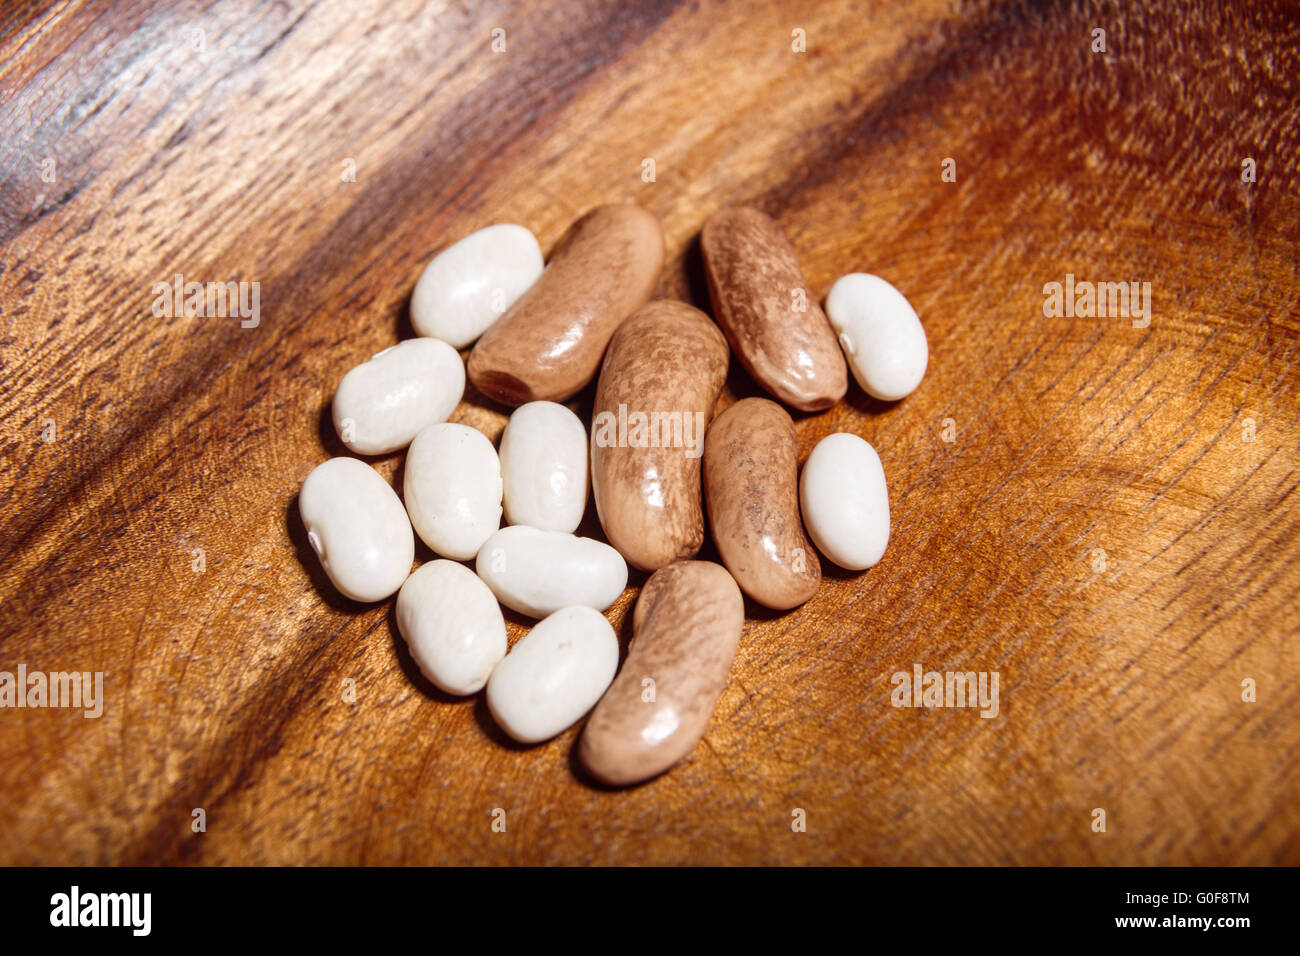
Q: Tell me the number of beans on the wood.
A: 15